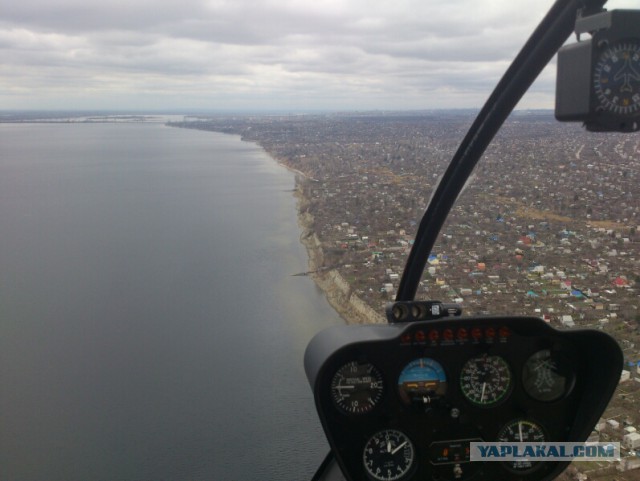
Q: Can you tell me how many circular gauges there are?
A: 7